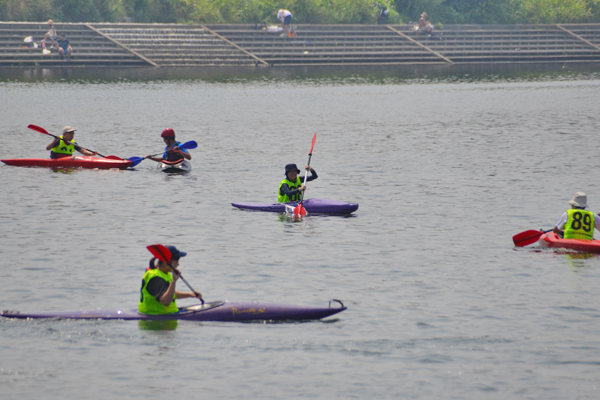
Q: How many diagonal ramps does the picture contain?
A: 4